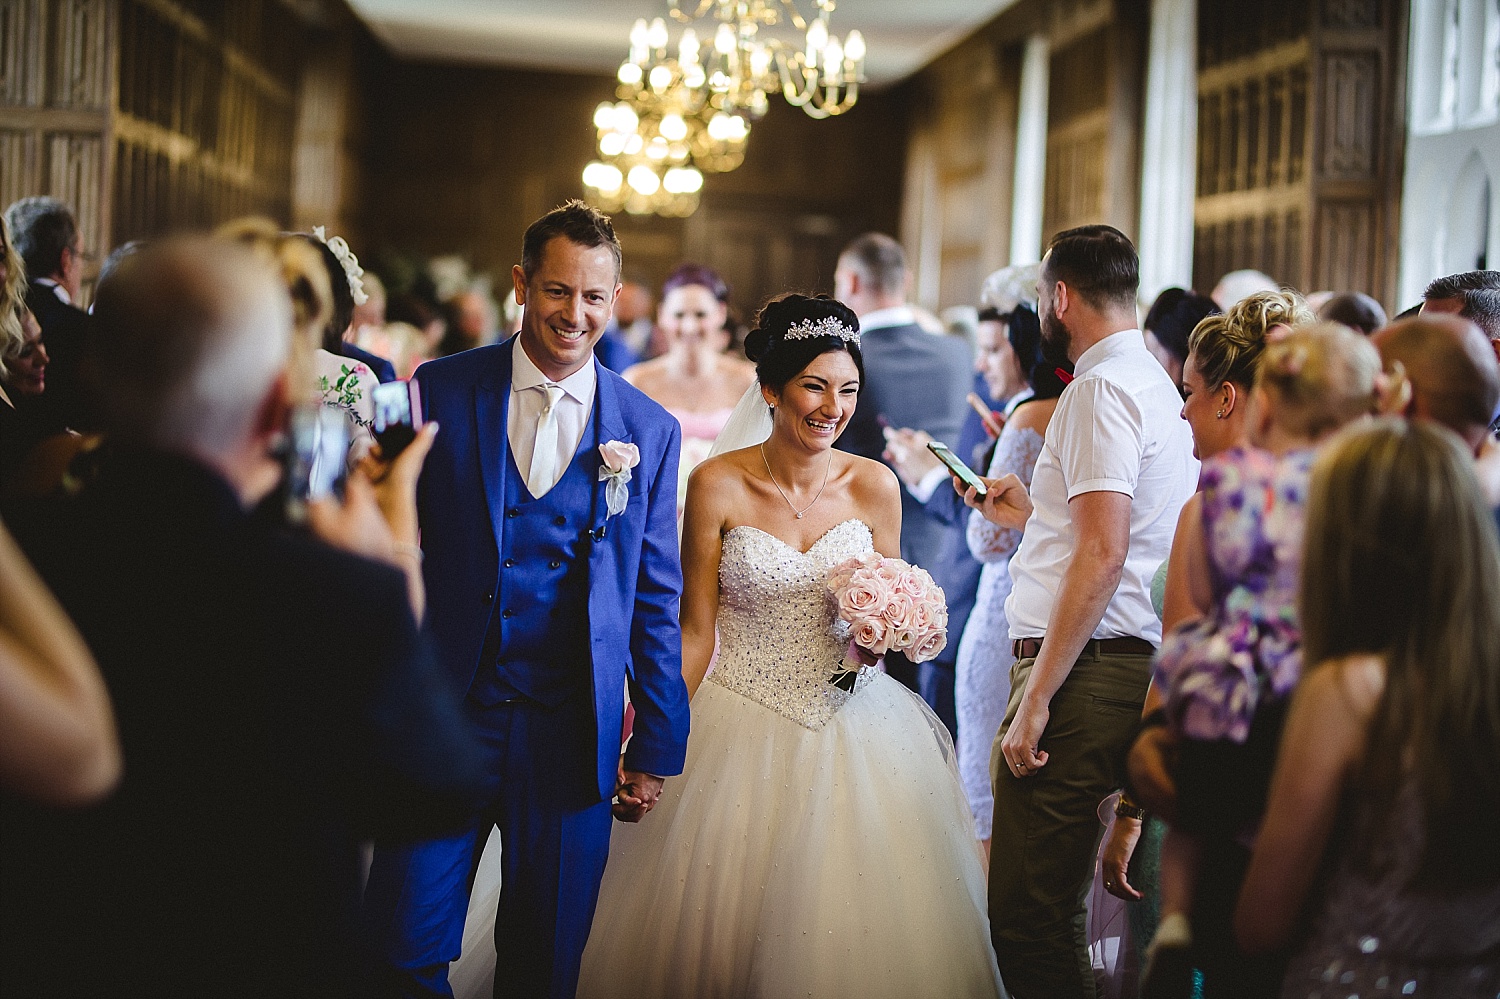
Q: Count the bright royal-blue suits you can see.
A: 1